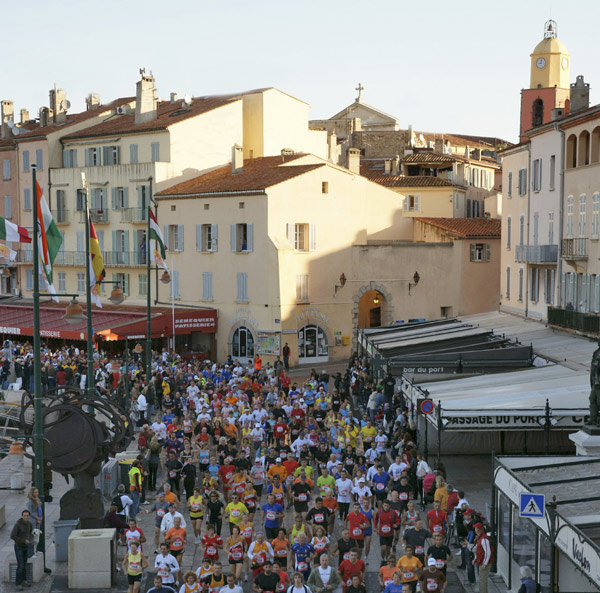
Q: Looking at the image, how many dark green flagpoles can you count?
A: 3